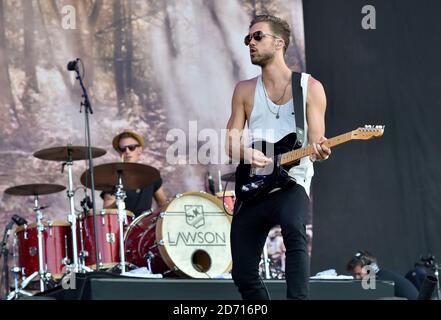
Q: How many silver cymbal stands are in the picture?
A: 3